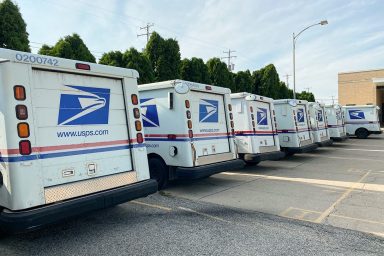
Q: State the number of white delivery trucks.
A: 7